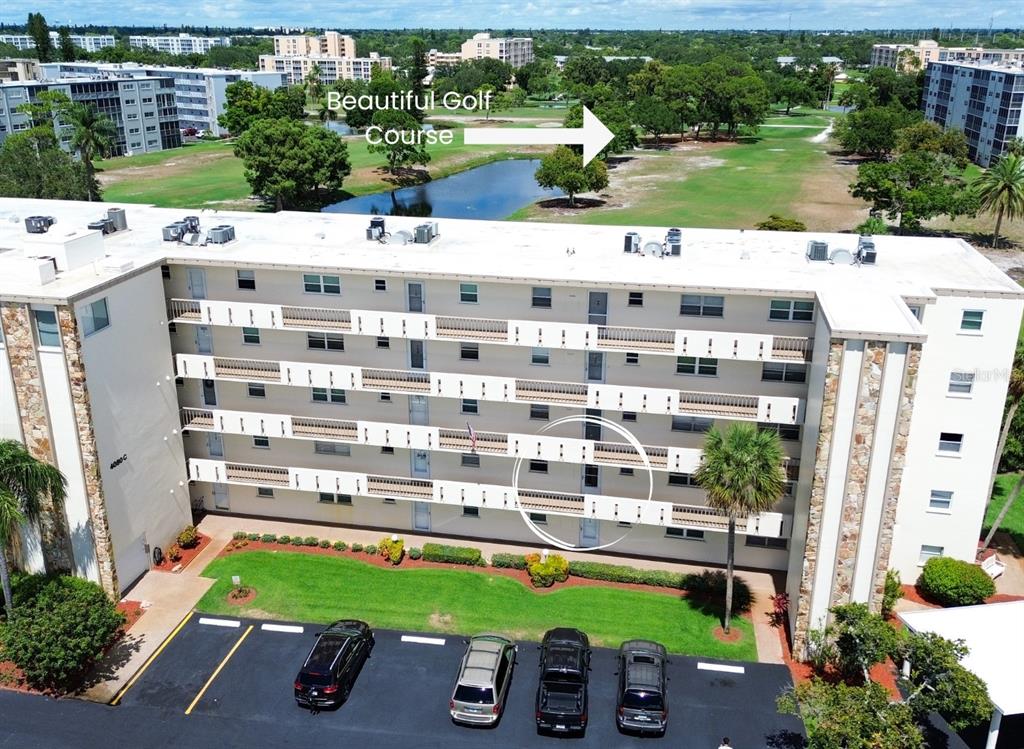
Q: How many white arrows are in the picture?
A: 1